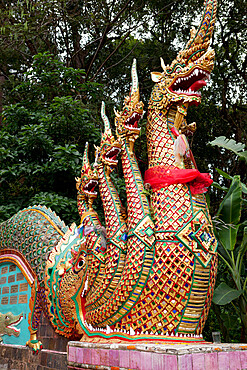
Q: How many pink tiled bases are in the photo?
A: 1